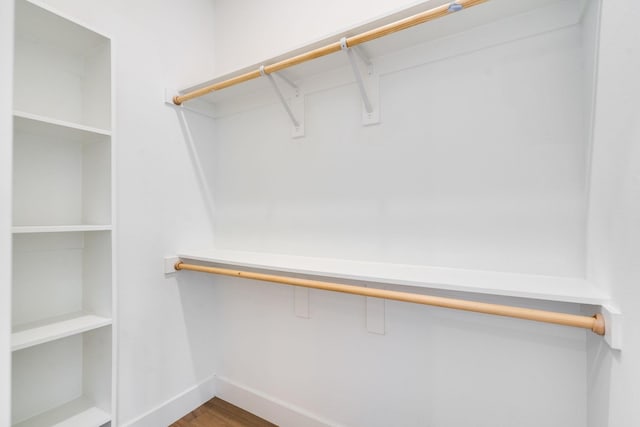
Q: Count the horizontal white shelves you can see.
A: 6